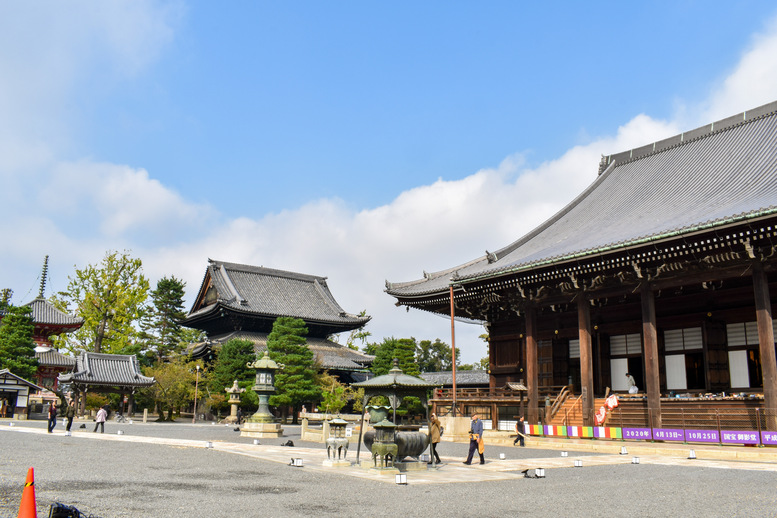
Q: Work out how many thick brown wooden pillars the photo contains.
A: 4